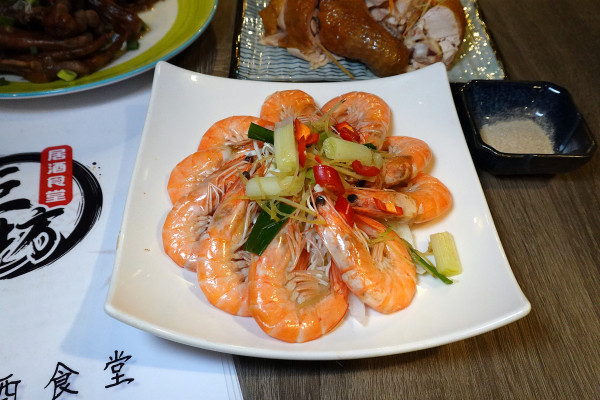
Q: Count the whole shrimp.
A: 10